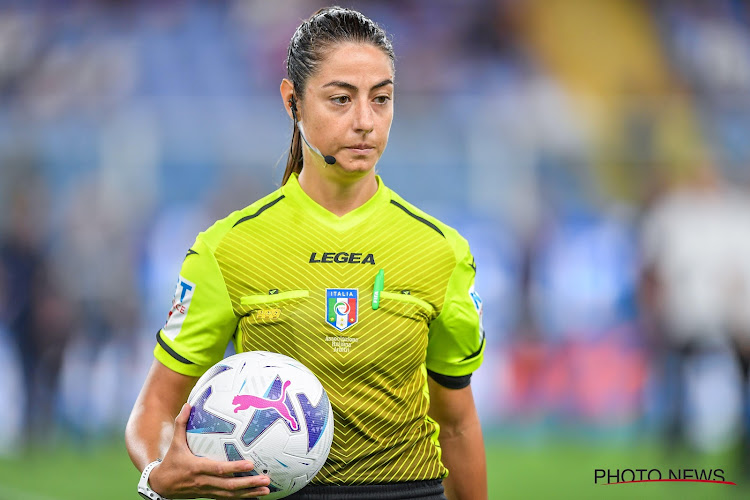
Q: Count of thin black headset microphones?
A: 1